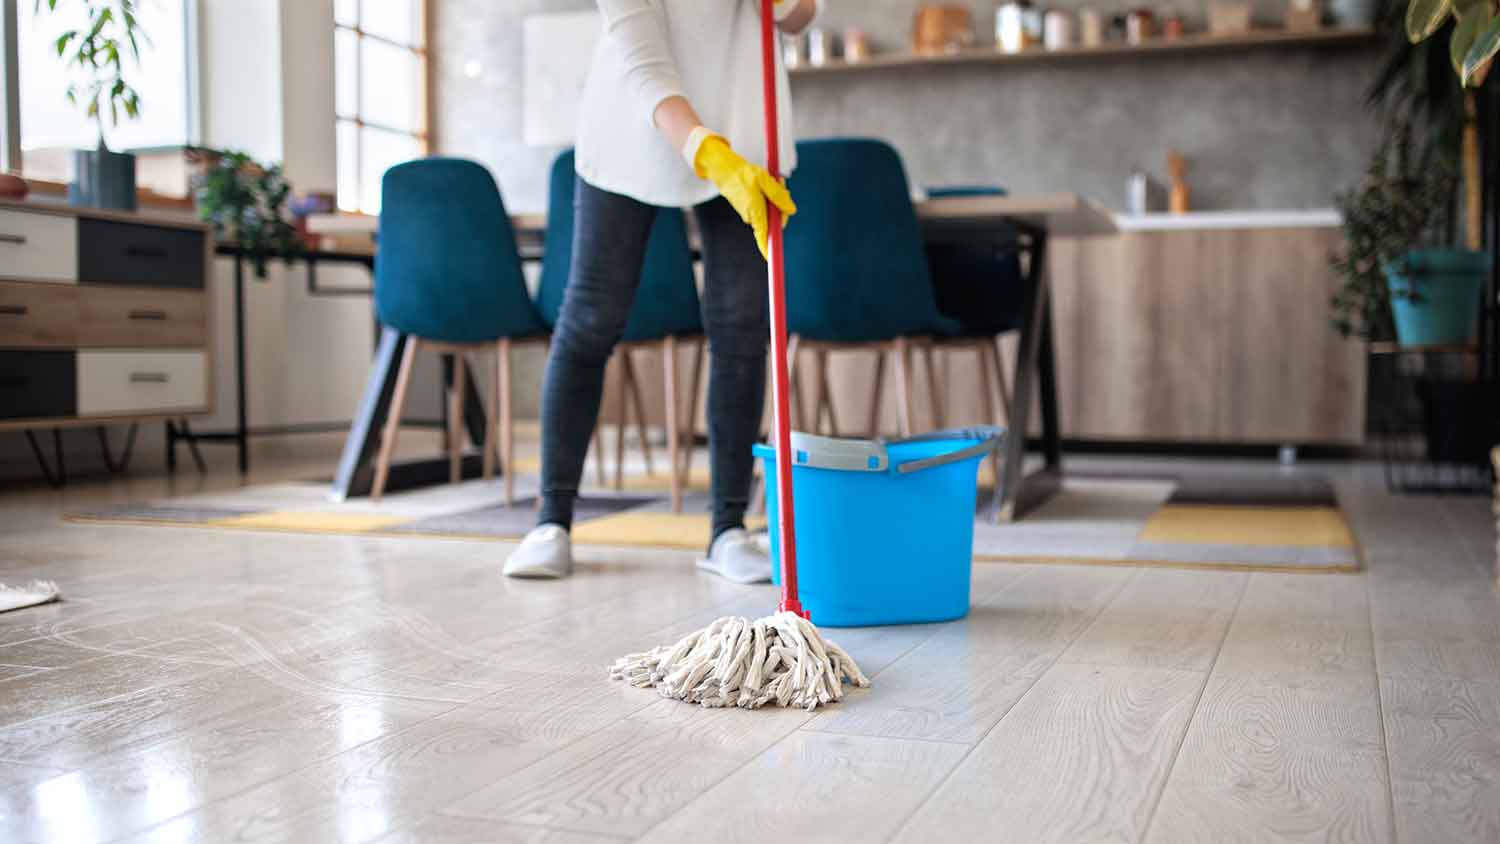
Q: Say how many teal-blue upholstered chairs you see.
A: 4